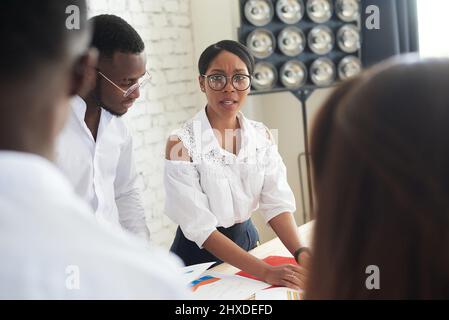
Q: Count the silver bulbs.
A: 12